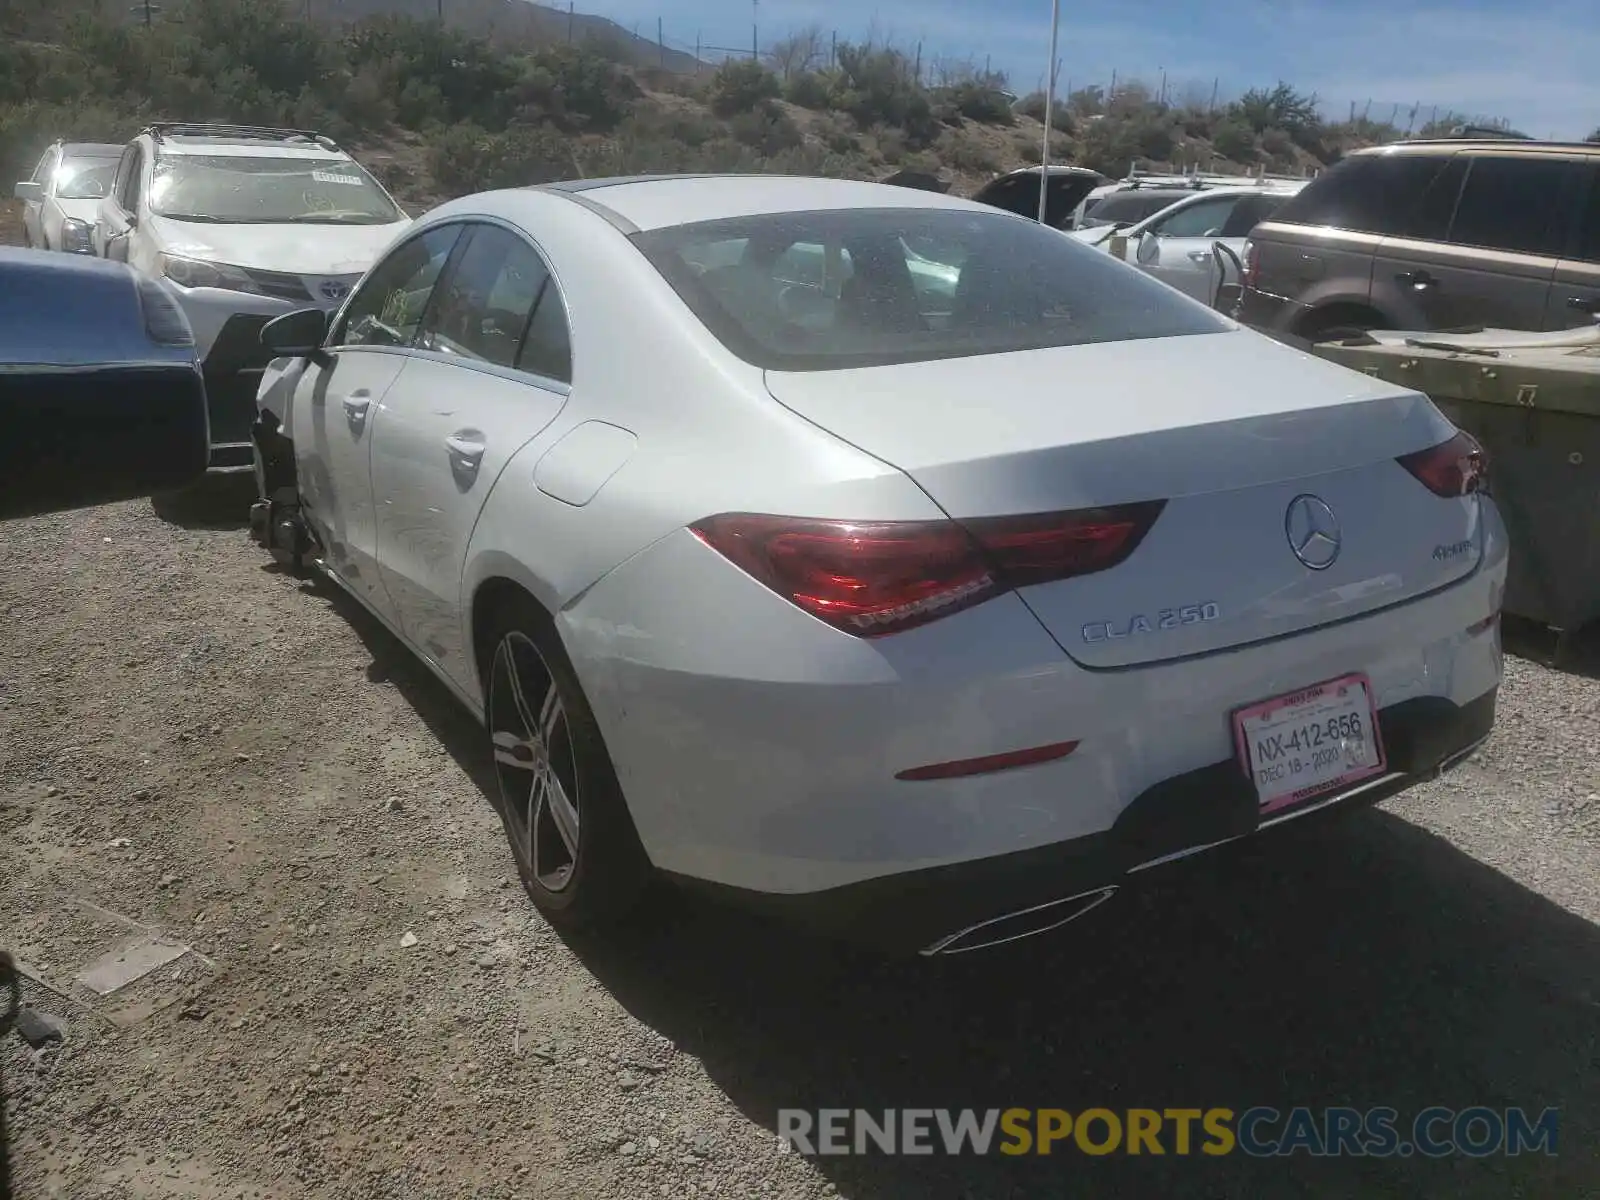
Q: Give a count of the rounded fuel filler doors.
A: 1